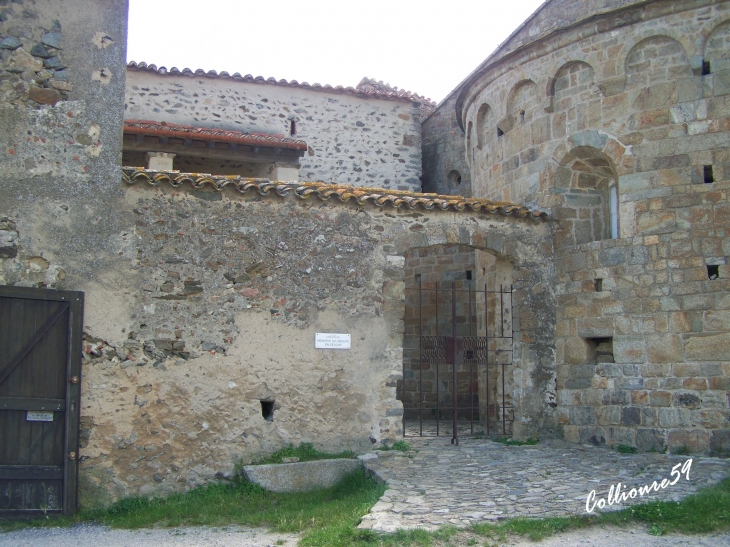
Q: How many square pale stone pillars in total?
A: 2